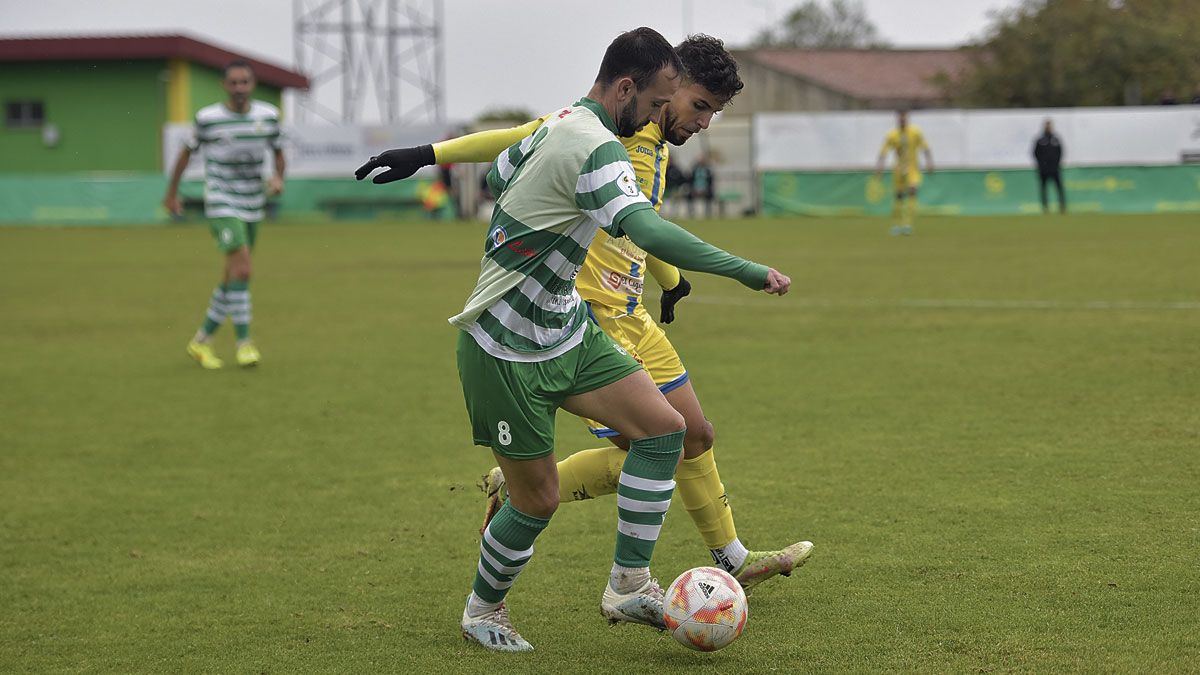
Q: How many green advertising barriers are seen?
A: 2